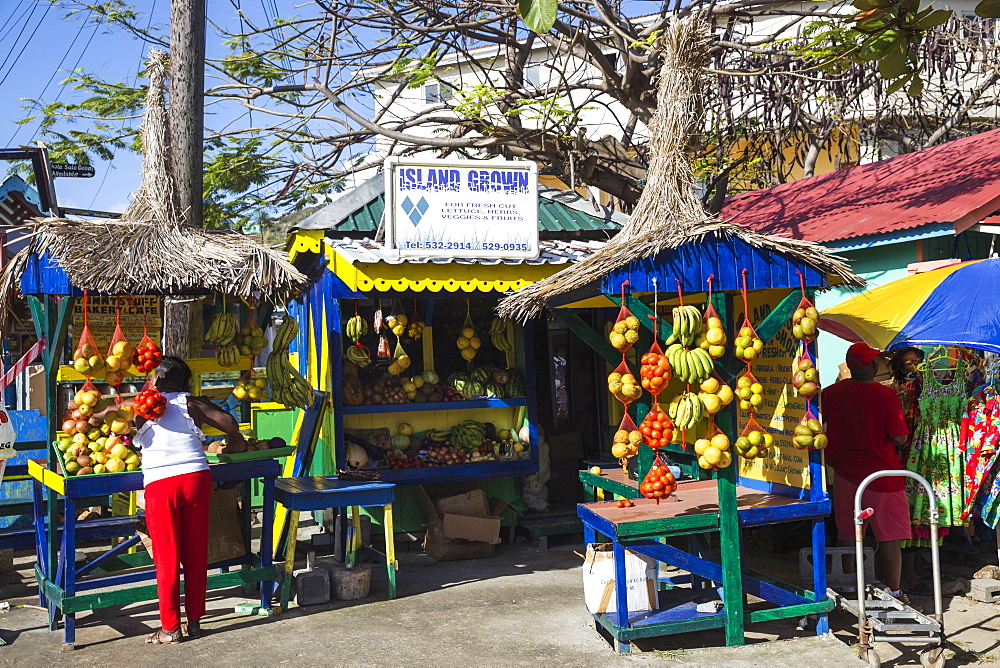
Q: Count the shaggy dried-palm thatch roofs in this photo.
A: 2